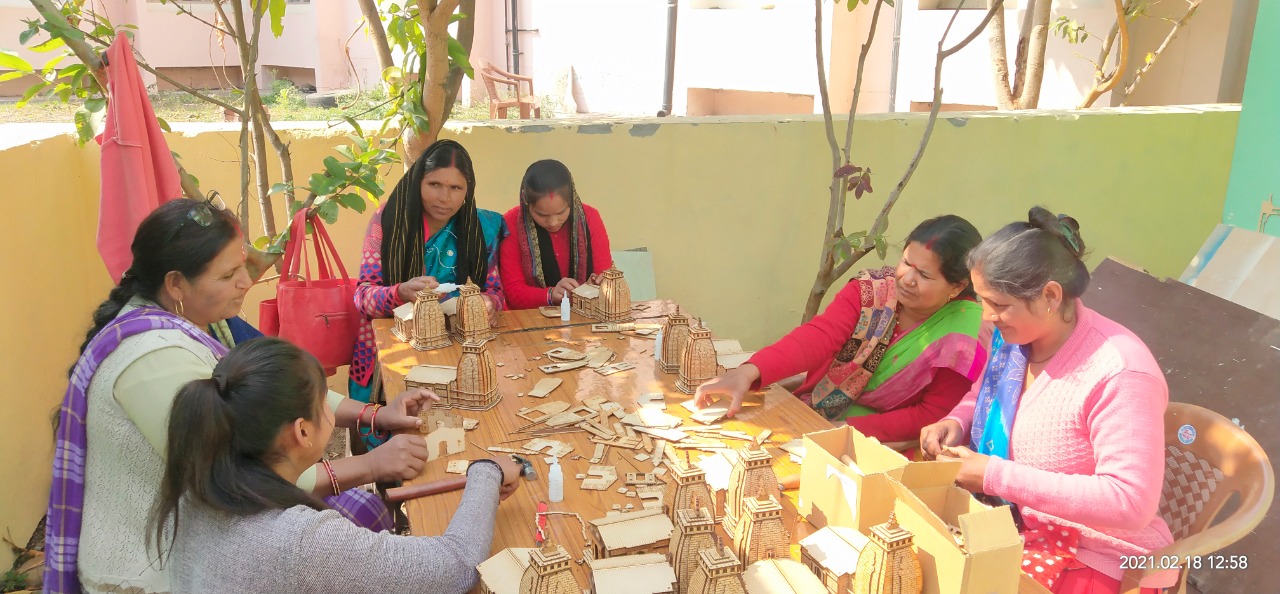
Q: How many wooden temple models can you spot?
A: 13